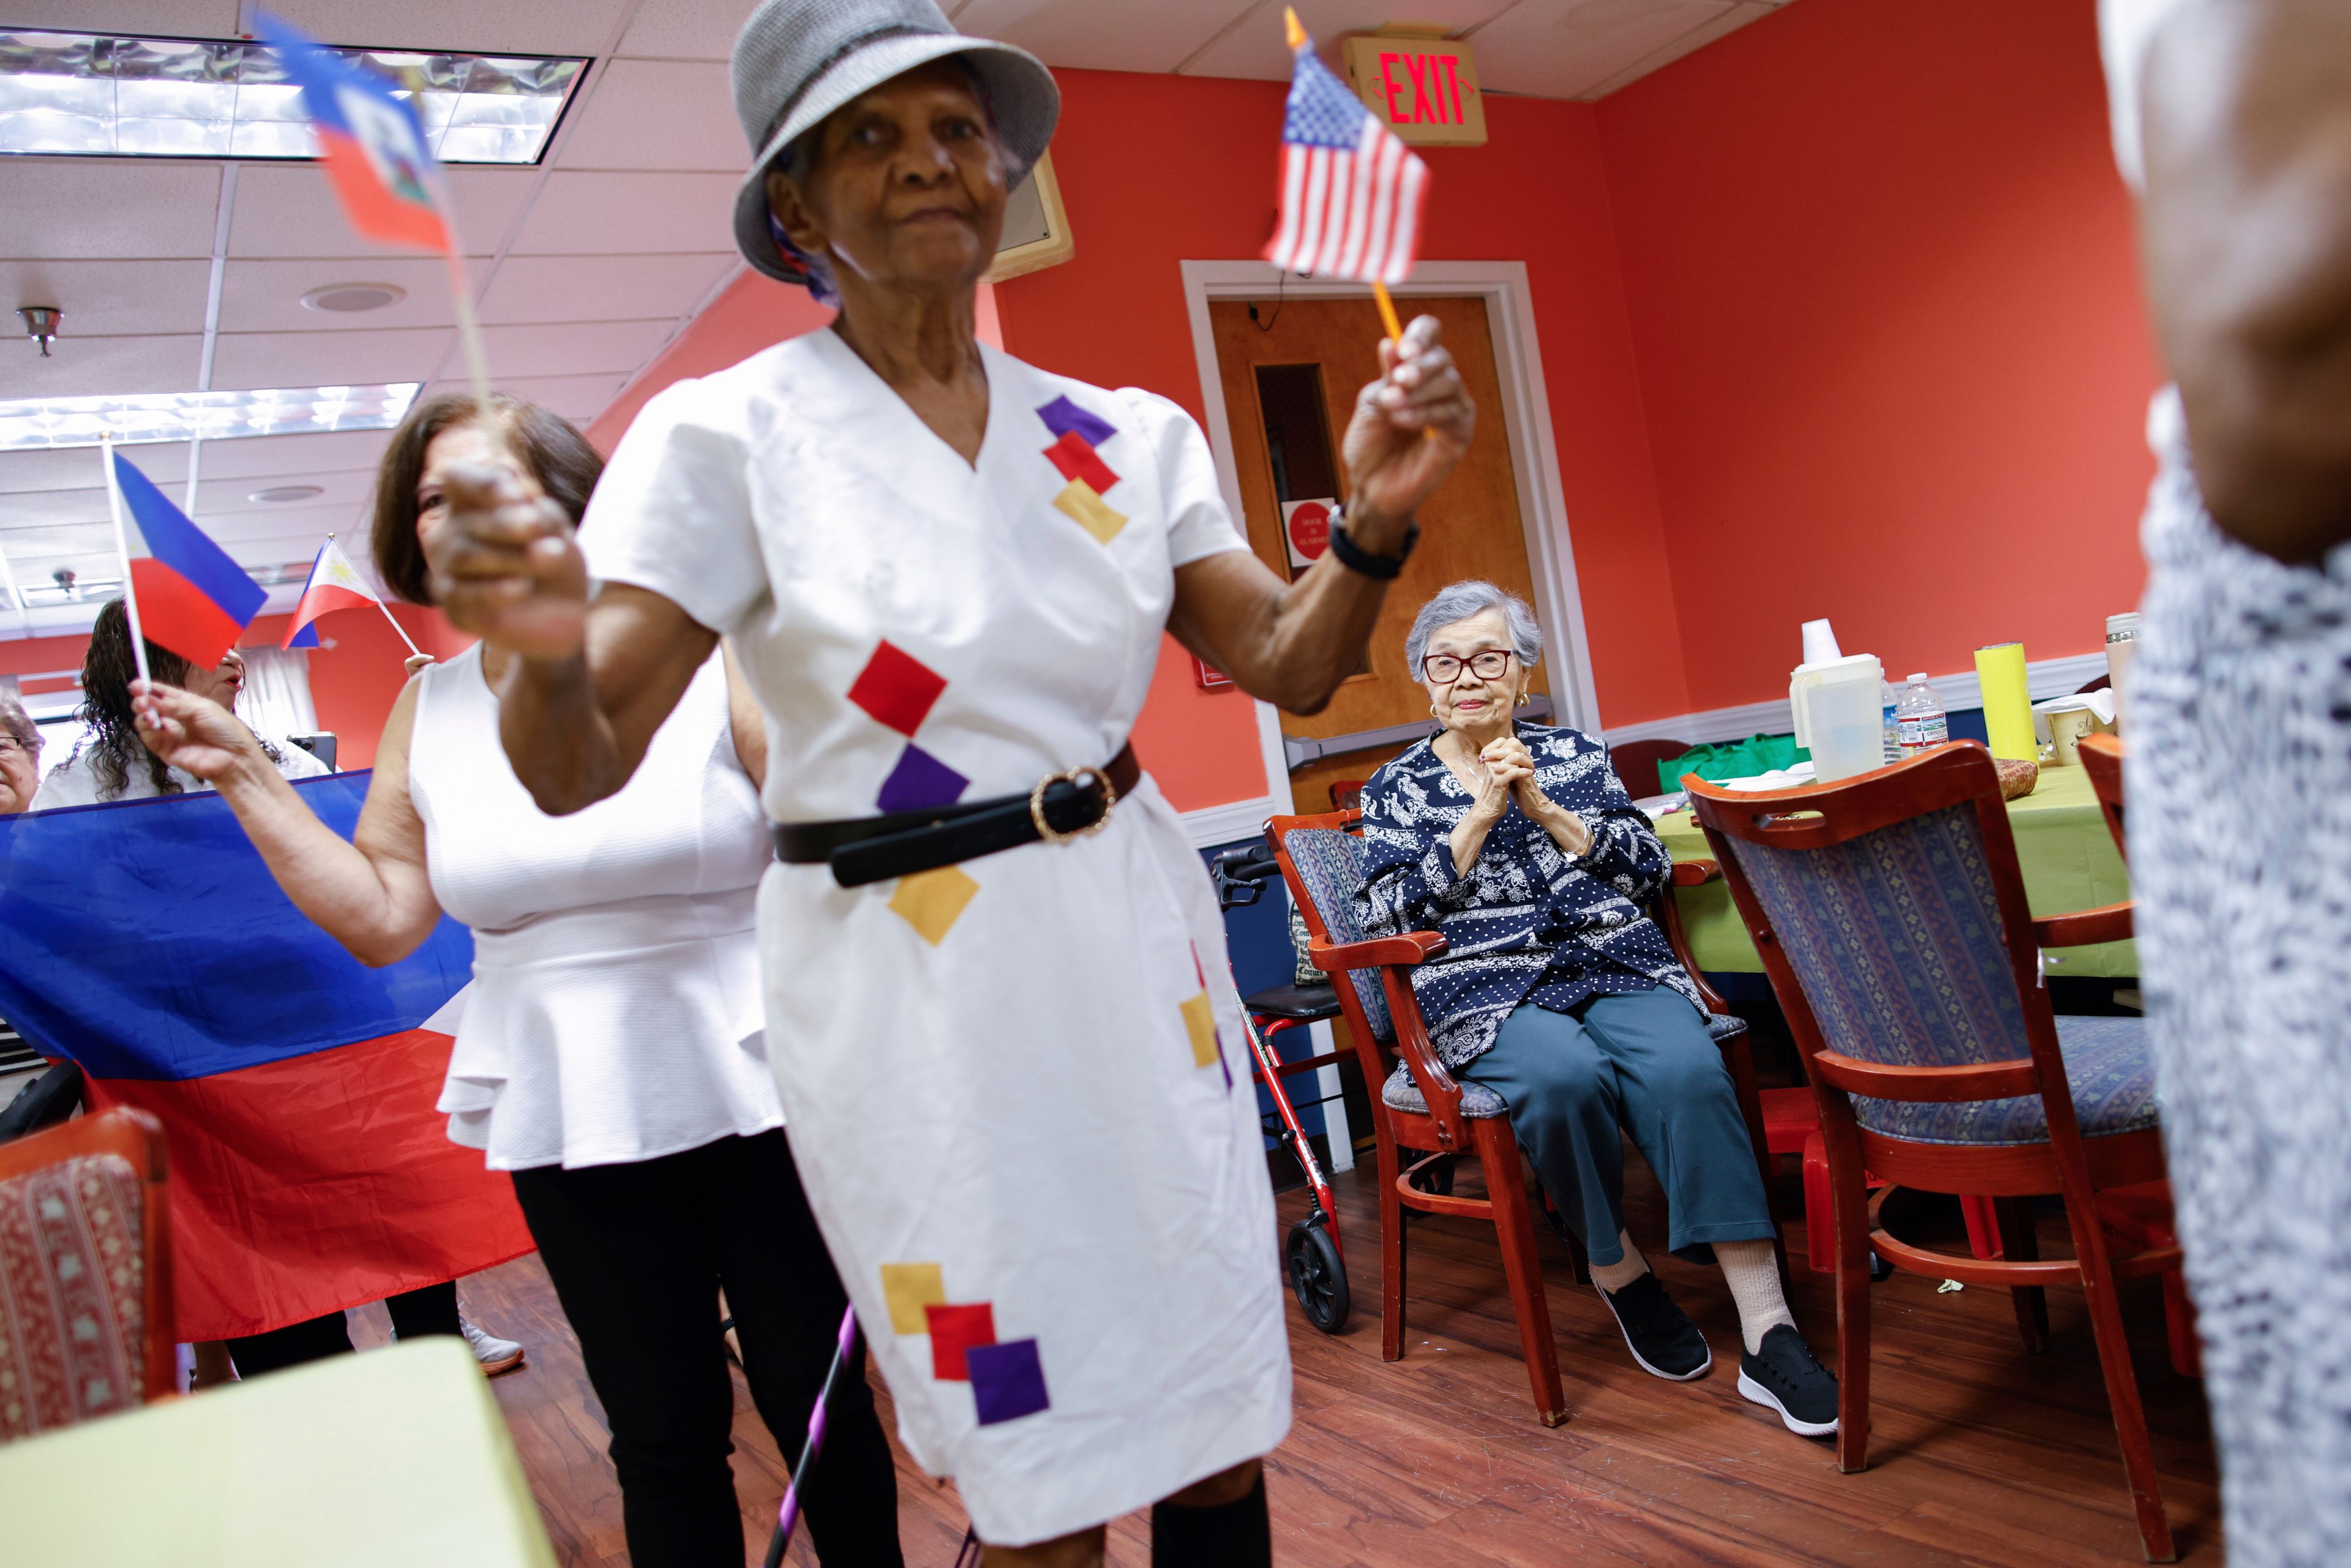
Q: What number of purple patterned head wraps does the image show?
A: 1